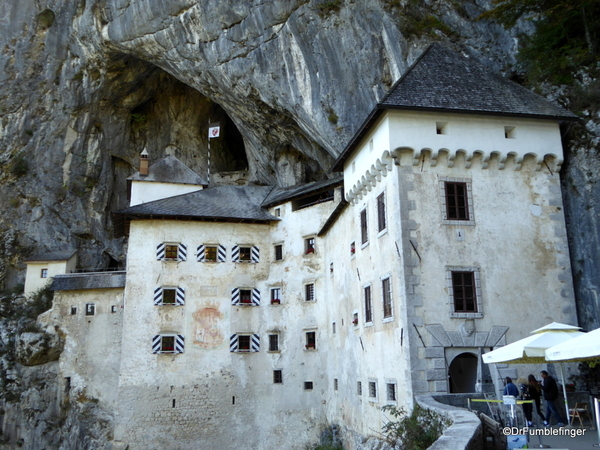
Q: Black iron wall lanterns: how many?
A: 0